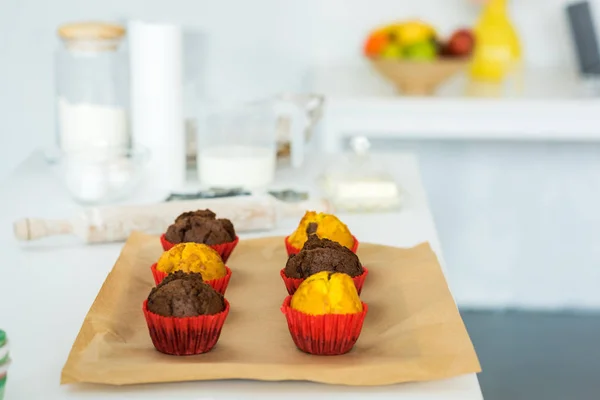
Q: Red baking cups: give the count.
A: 6